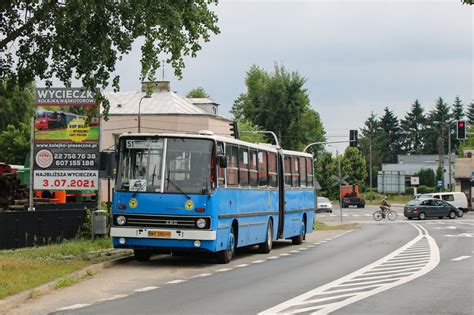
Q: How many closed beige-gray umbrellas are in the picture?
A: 0